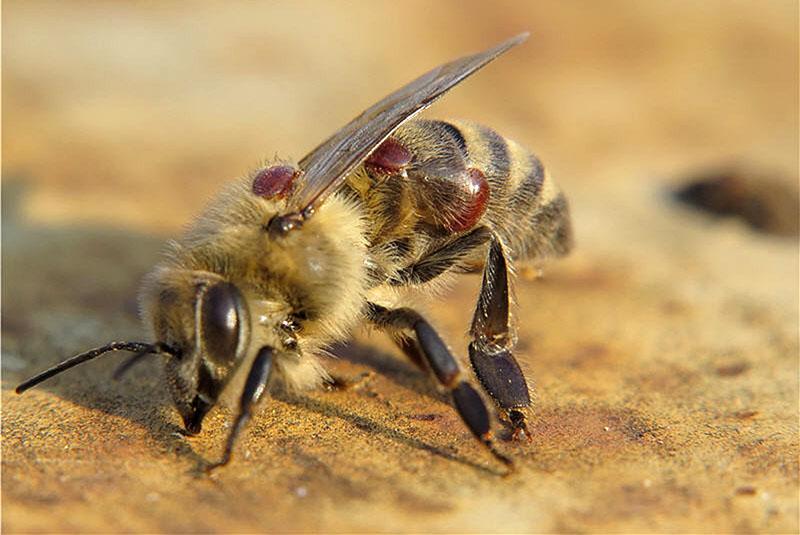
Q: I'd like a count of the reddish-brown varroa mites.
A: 3